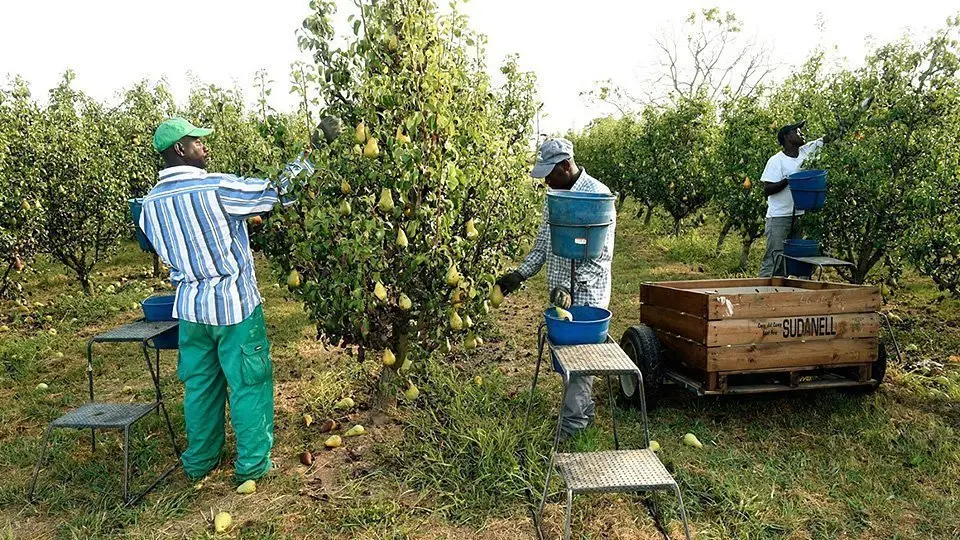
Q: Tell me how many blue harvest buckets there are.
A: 6